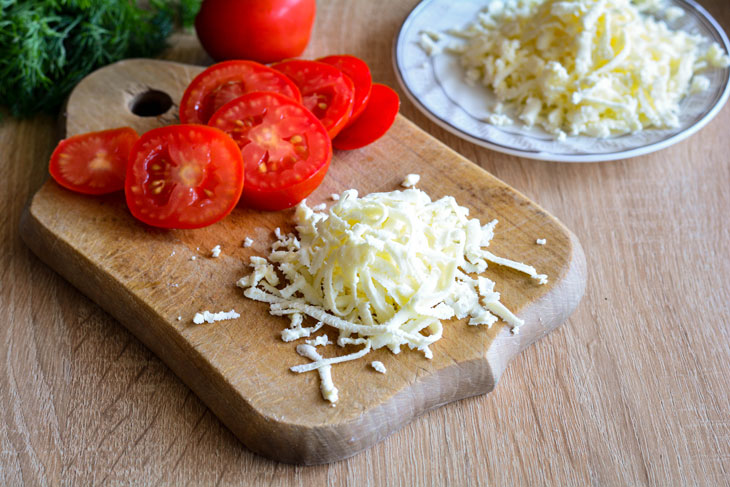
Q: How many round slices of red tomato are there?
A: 7